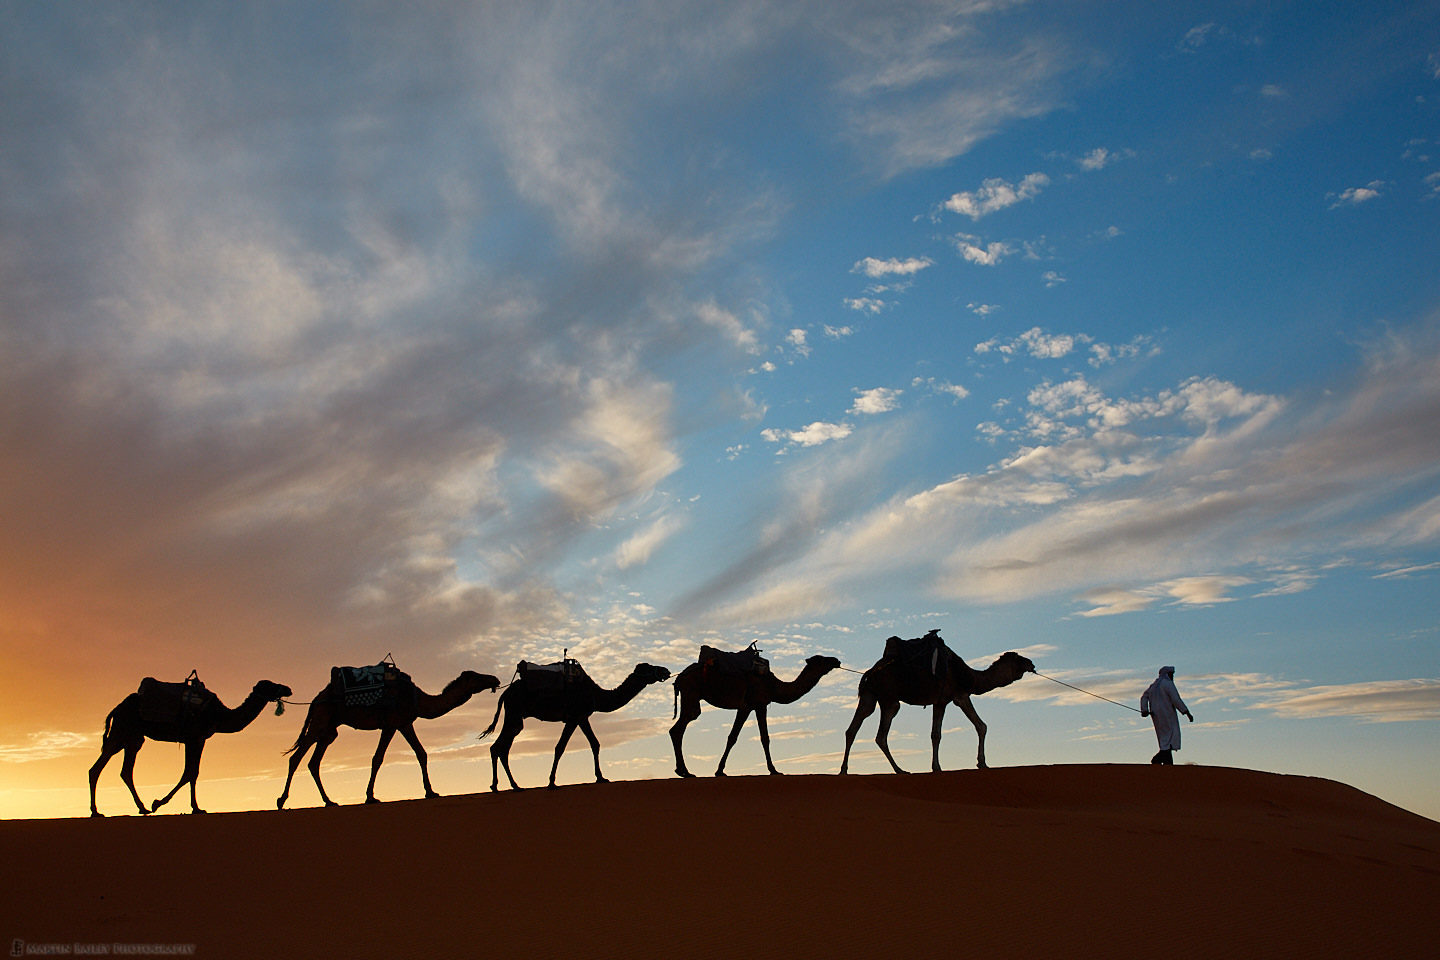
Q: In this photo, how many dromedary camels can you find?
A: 5